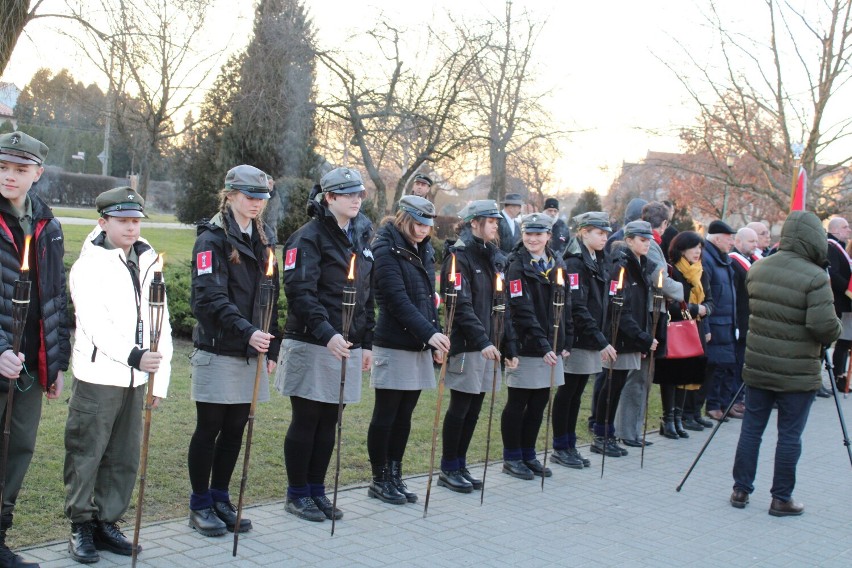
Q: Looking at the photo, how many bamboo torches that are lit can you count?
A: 9